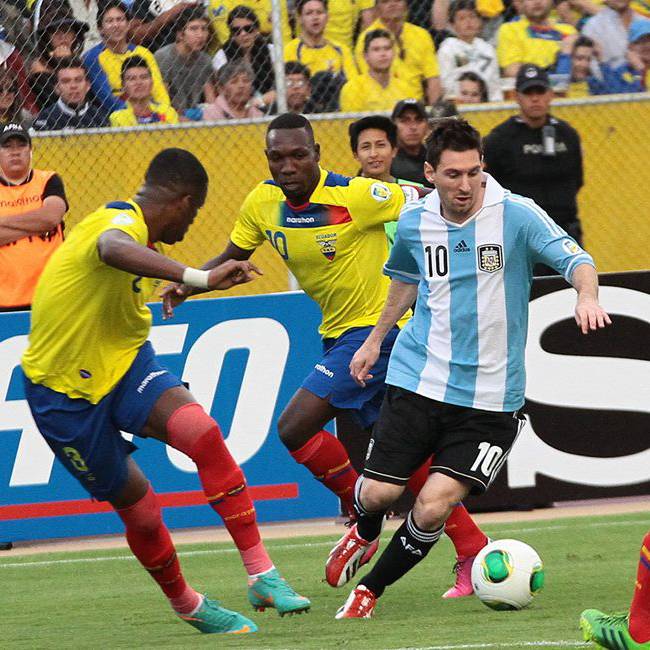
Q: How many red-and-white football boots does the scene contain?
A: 2